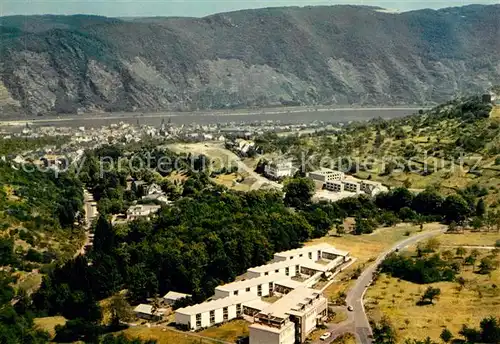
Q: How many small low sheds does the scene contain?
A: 2